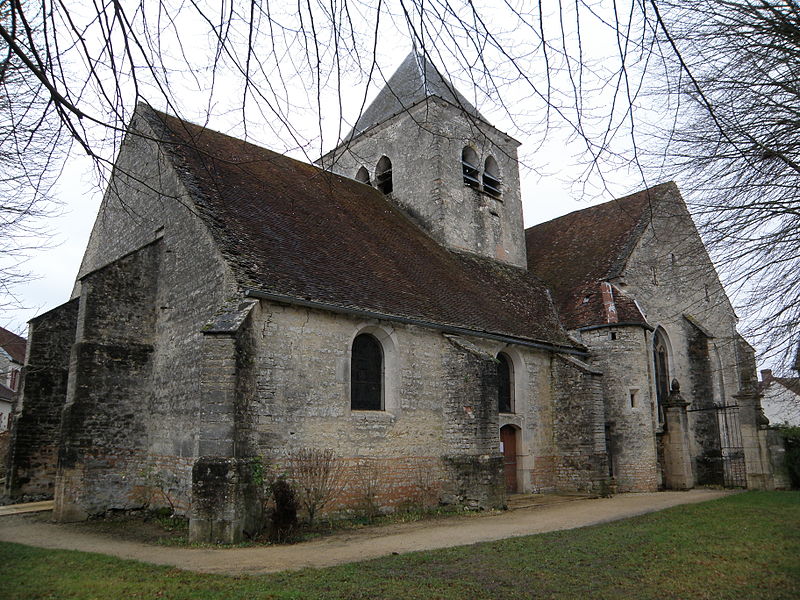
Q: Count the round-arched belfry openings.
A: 4